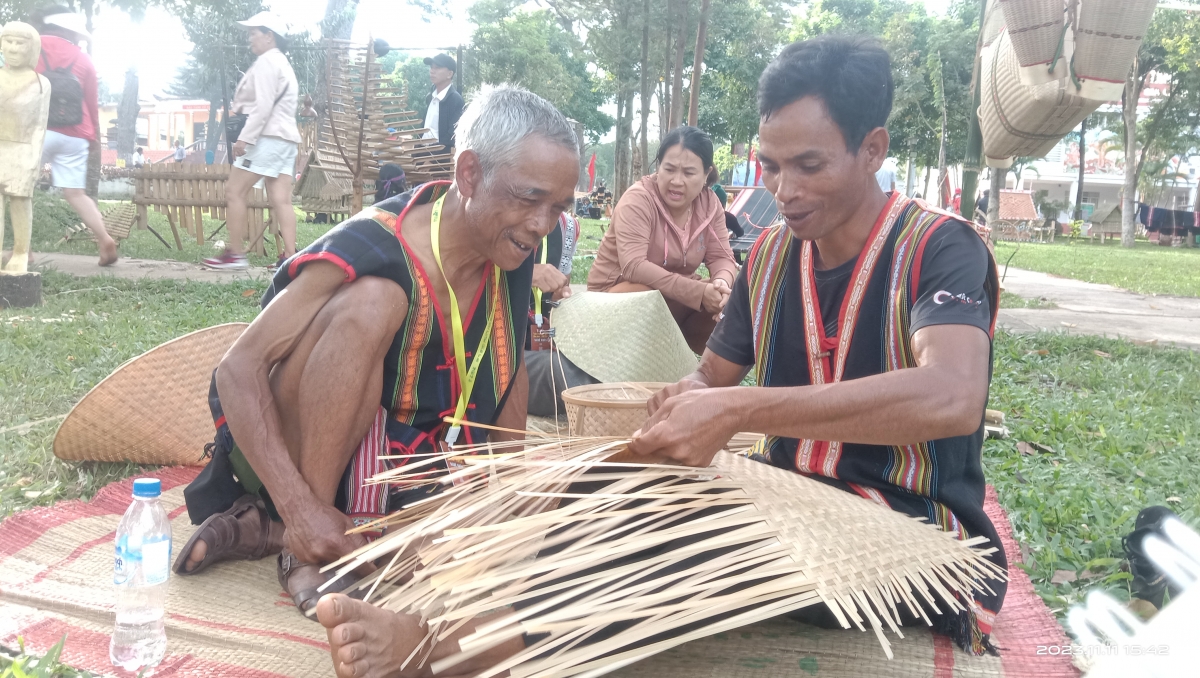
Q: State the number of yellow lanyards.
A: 2